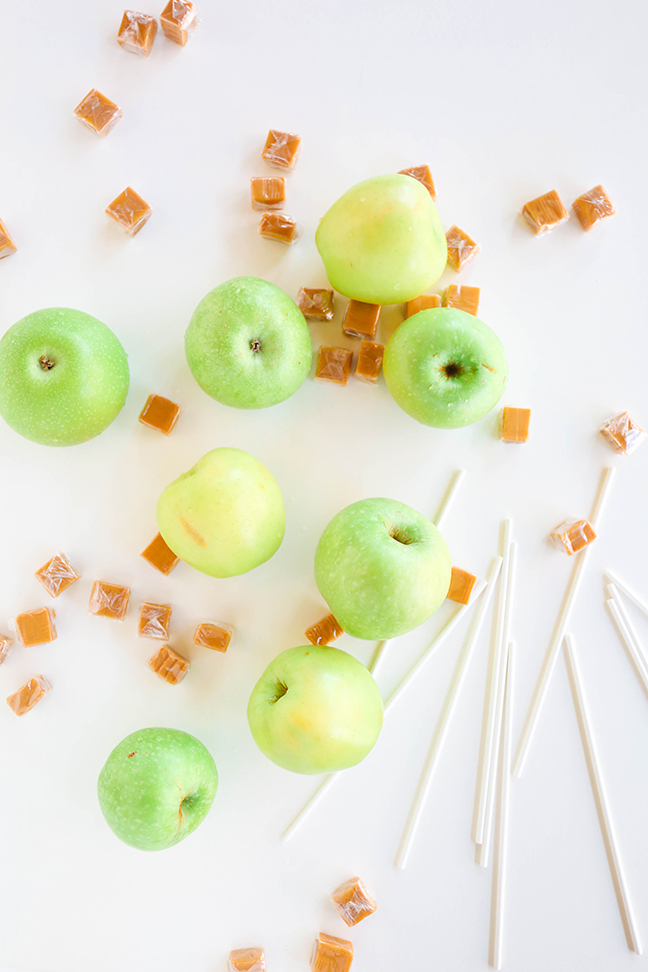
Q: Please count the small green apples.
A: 8